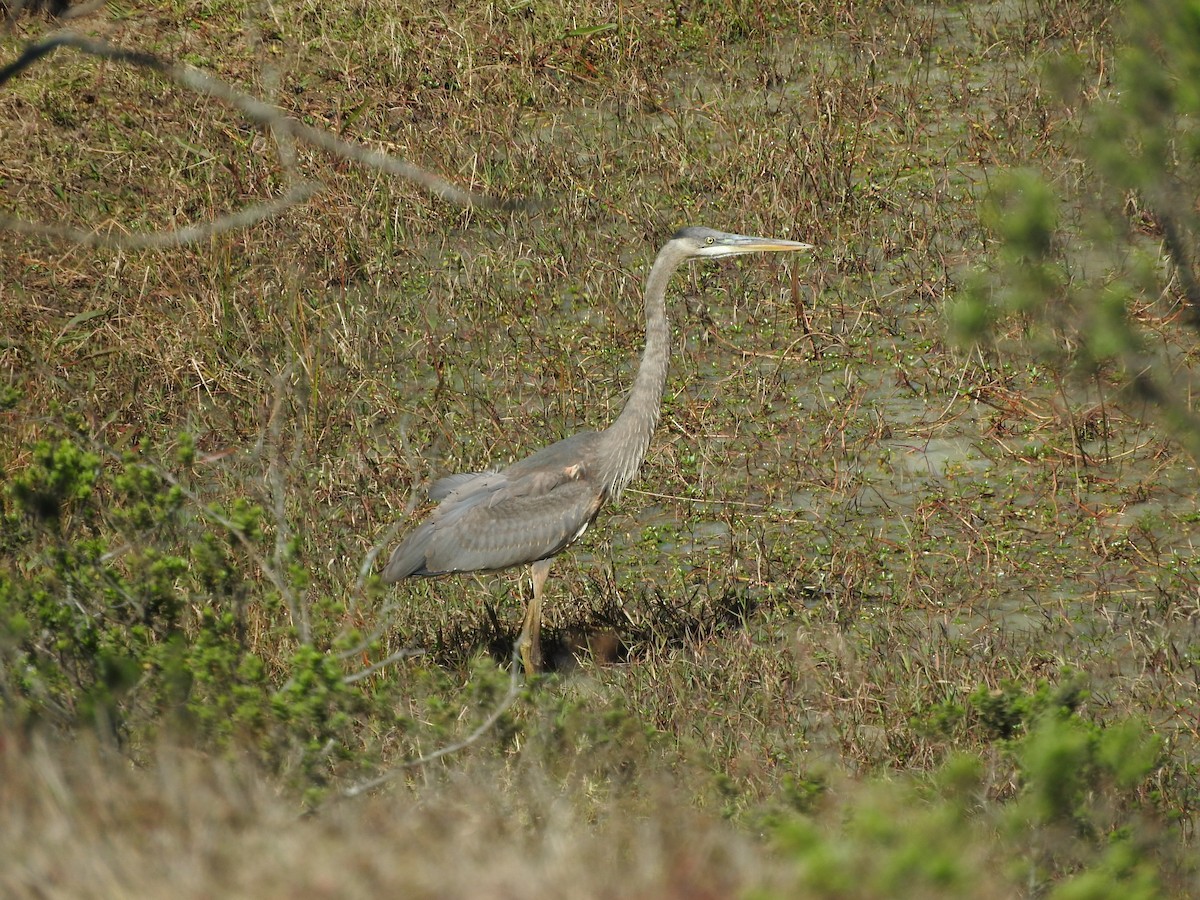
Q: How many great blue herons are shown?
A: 1